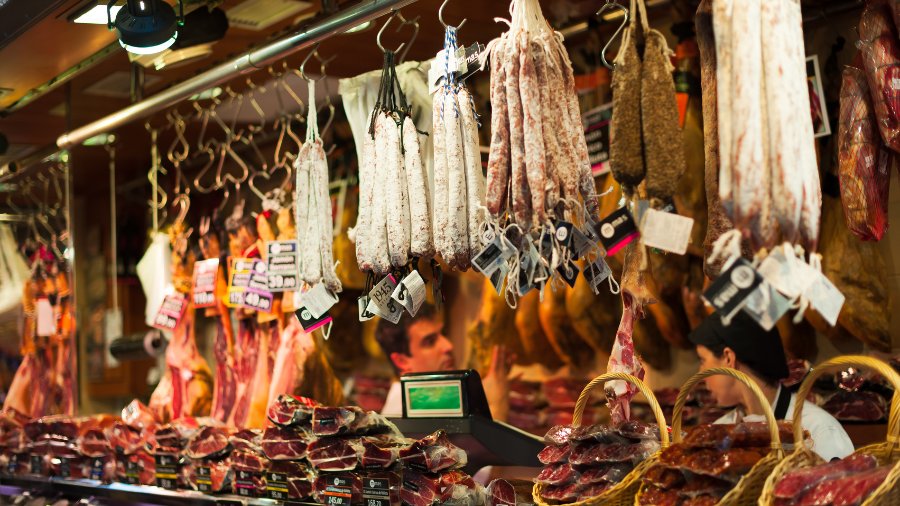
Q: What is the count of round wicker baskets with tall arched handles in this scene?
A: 3